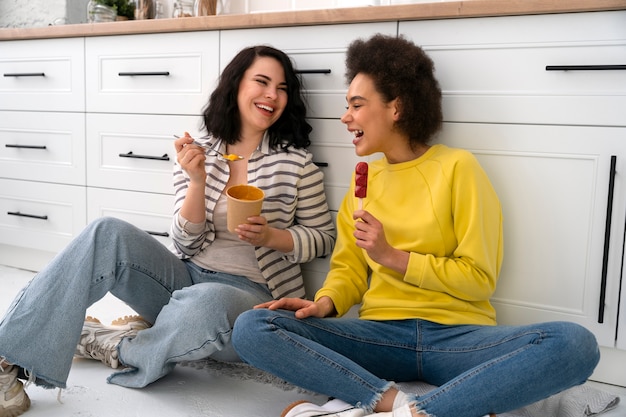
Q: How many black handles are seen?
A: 10